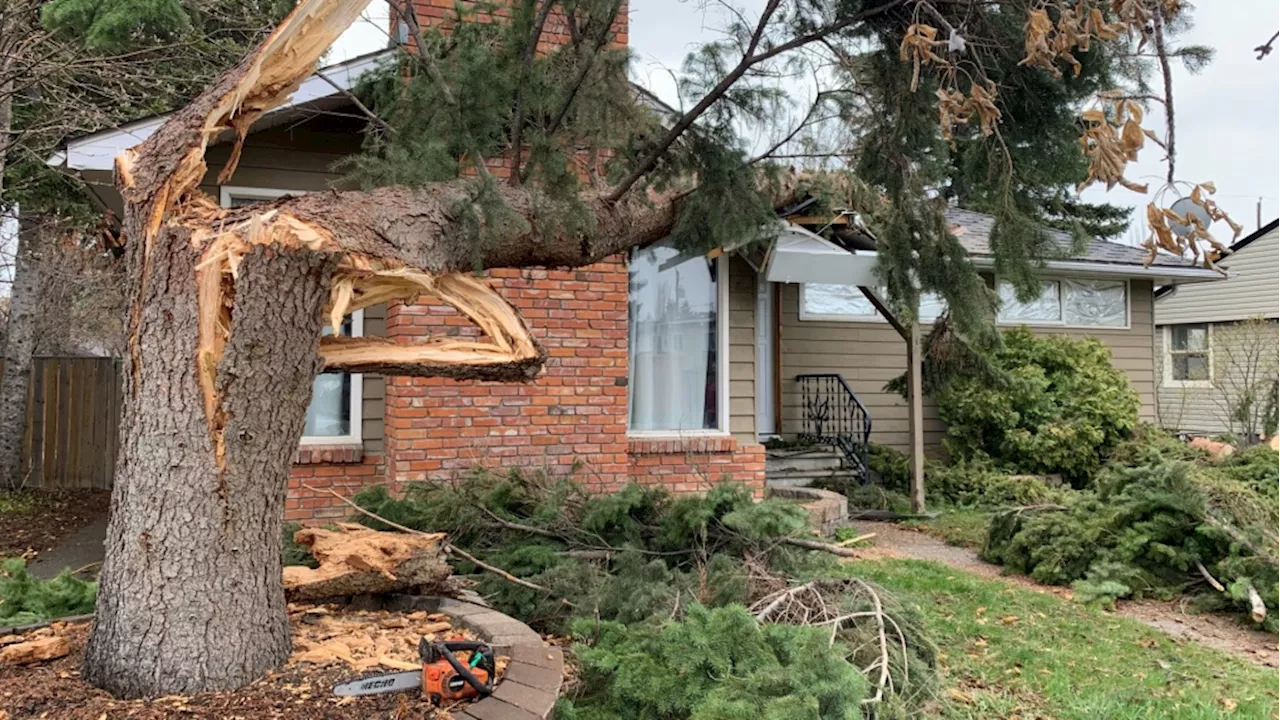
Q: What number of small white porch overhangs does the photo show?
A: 1